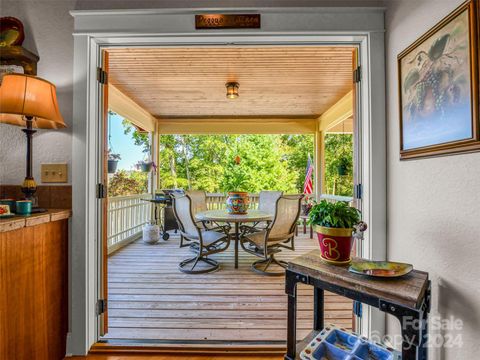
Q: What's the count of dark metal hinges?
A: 6